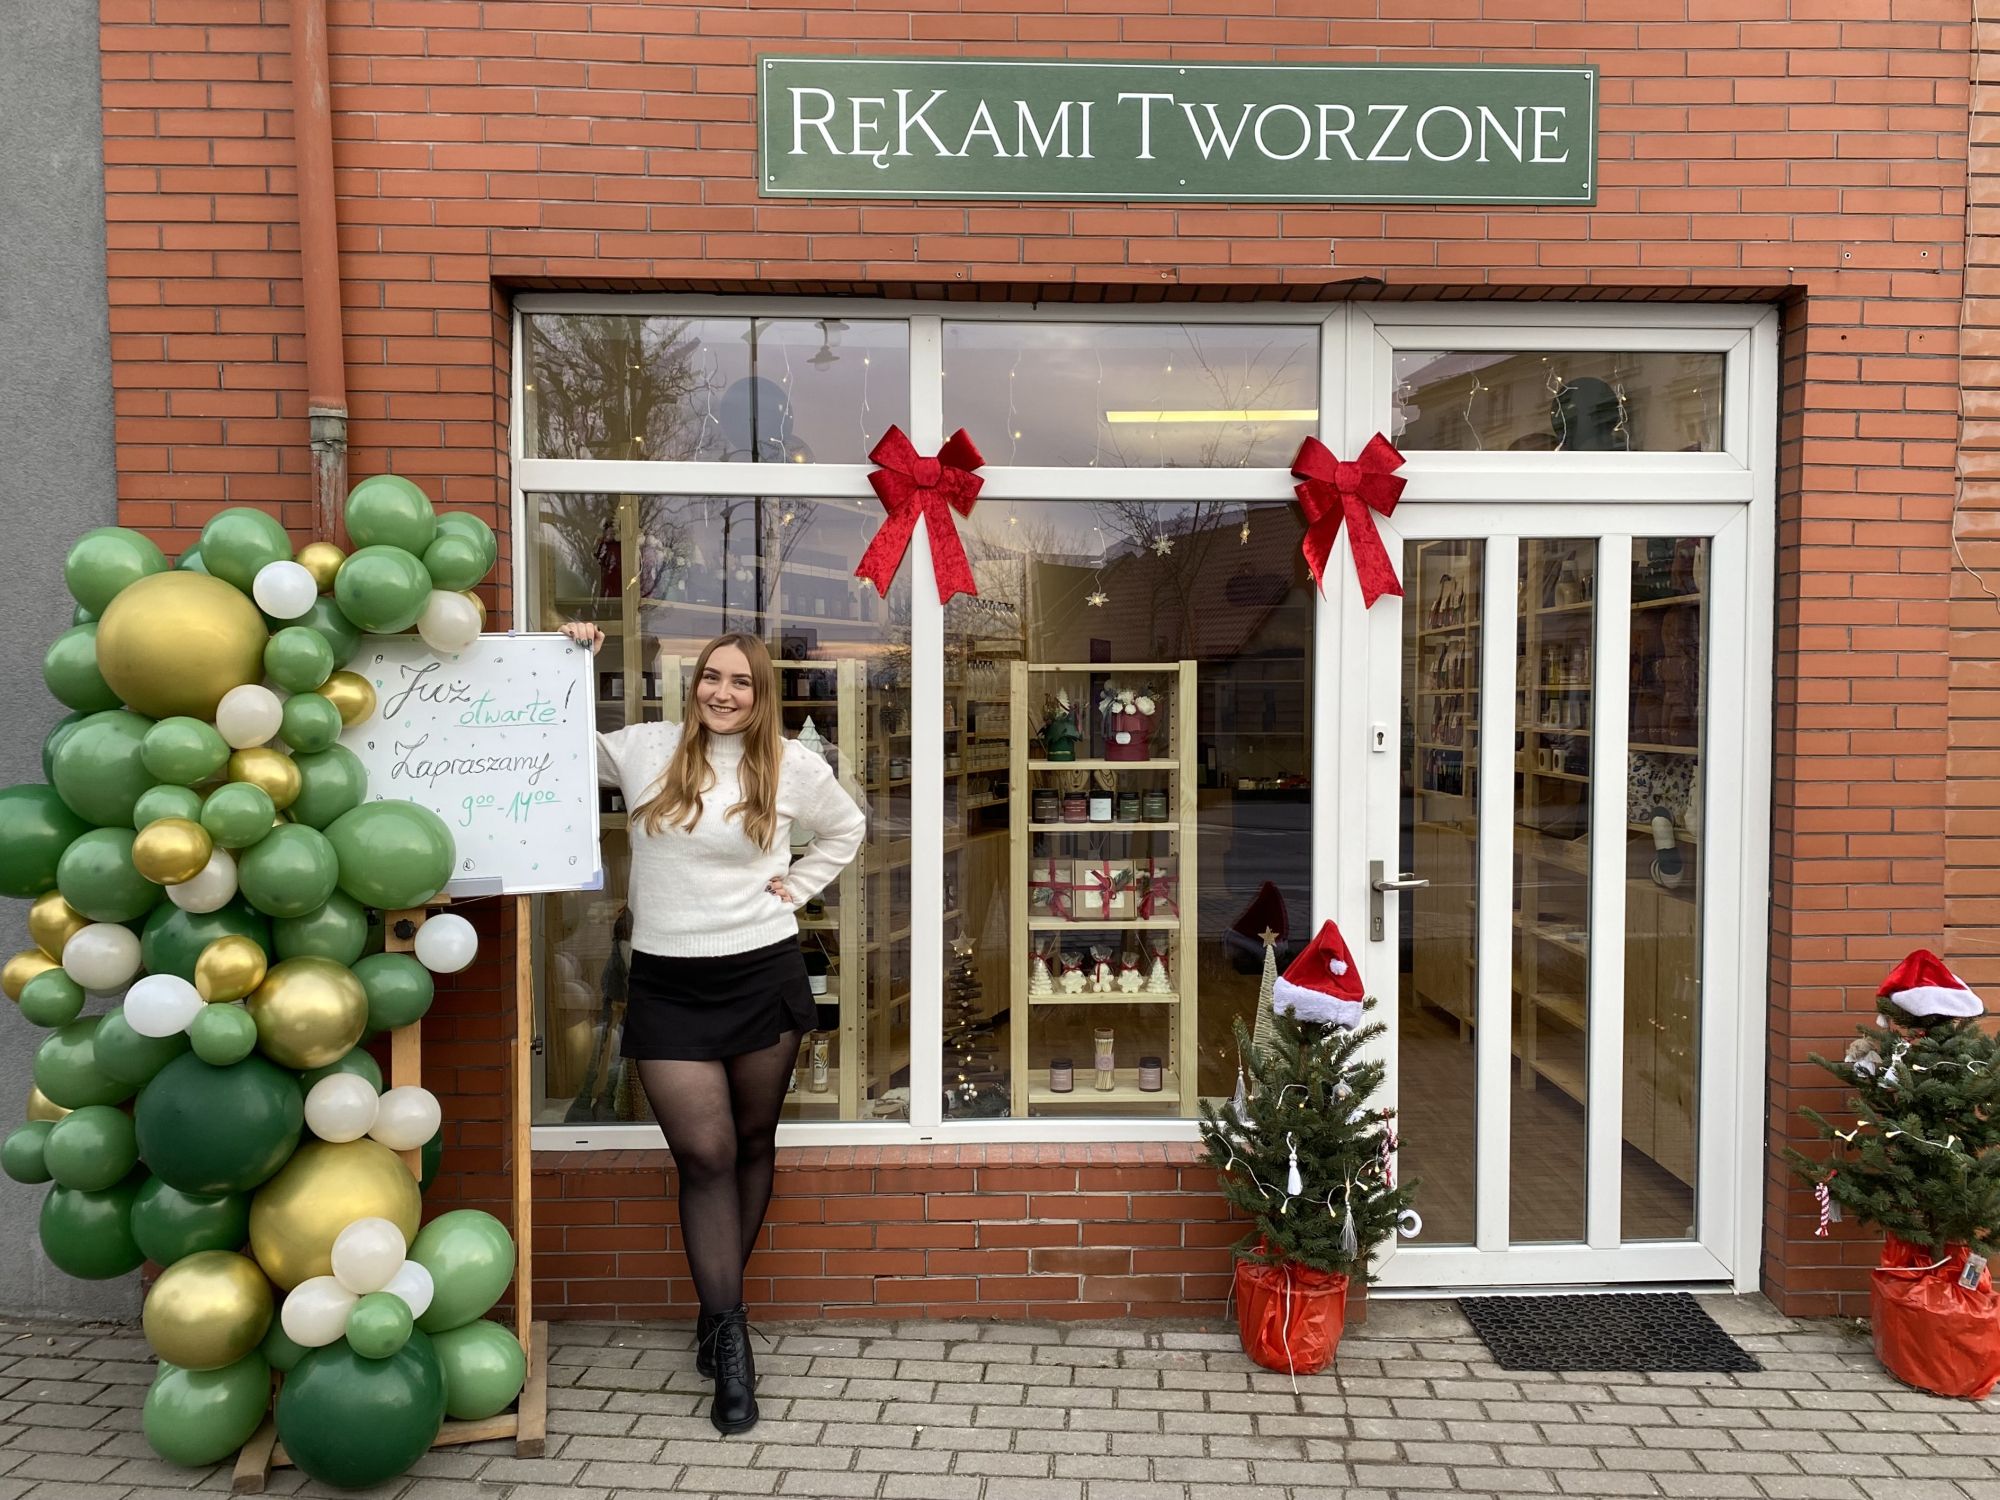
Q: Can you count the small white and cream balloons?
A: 12